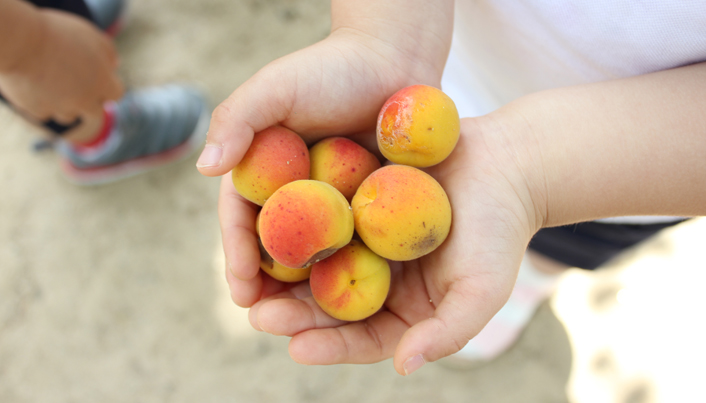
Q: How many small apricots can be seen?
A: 7